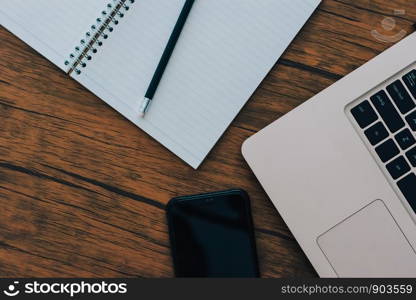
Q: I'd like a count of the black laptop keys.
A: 11